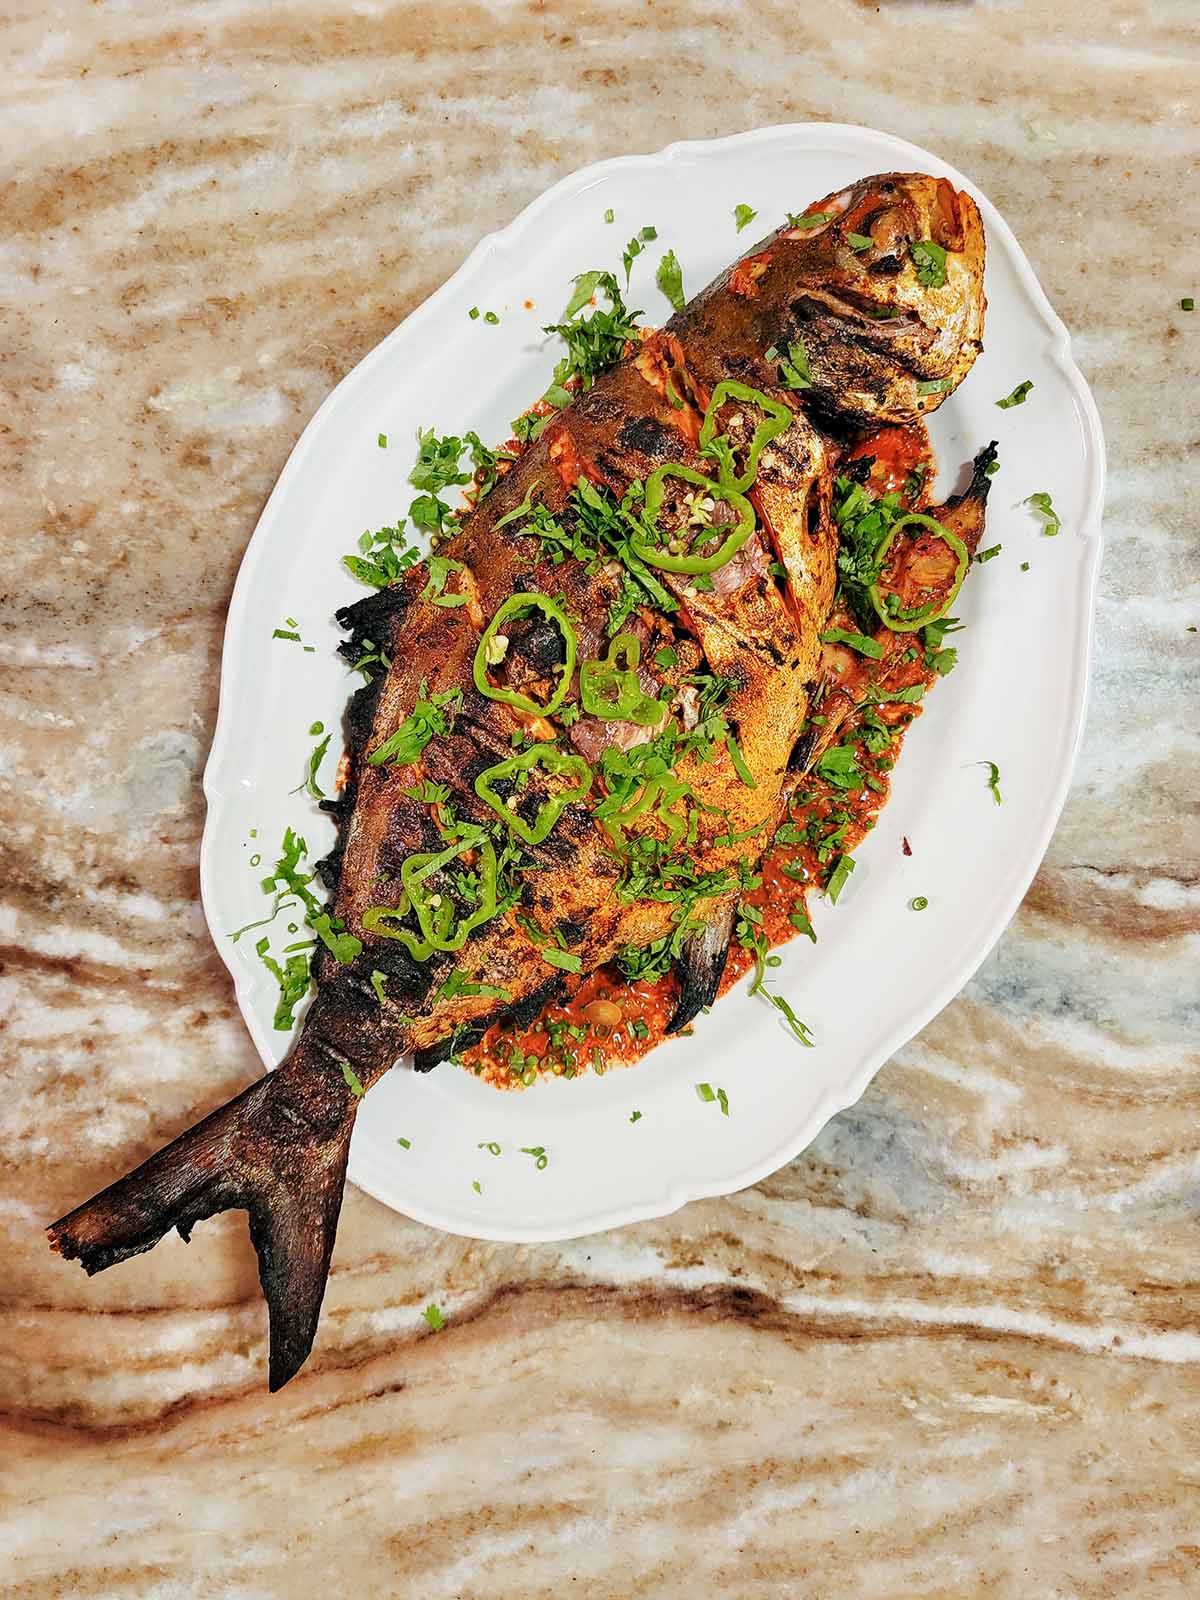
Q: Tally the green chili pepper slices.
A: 9